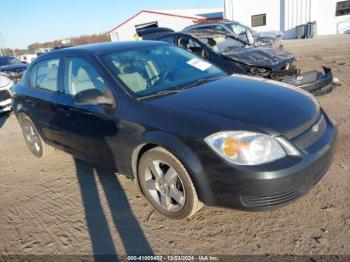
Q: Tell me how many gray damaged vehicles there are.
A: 1